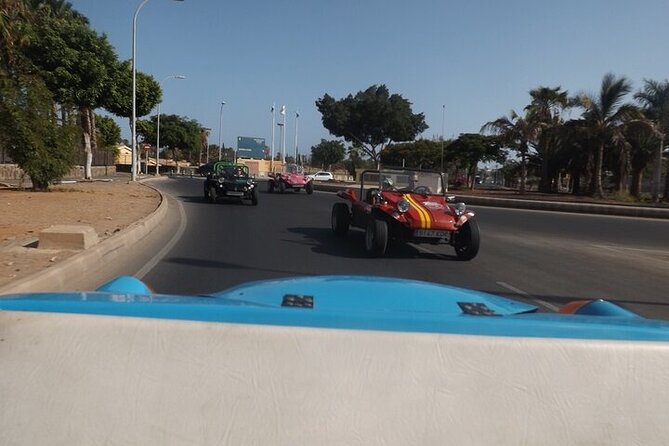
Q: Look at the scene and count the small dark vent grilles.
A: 2